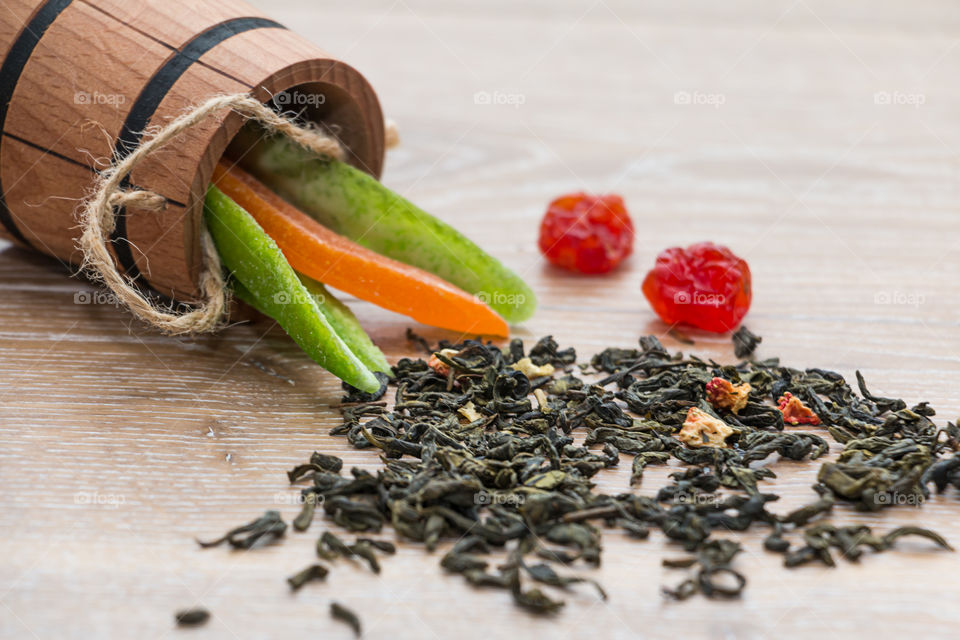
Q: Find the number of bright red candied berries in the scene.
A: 2